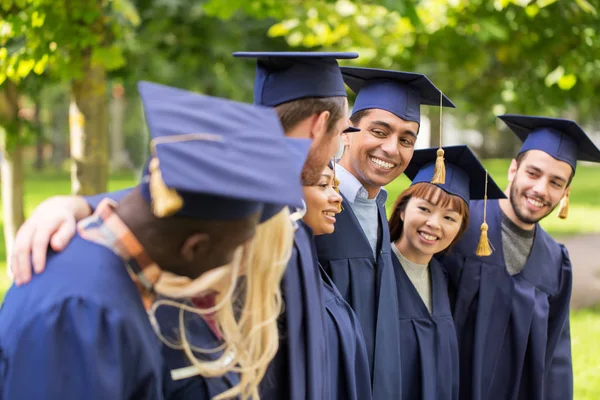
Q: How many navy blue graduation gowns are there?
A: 7